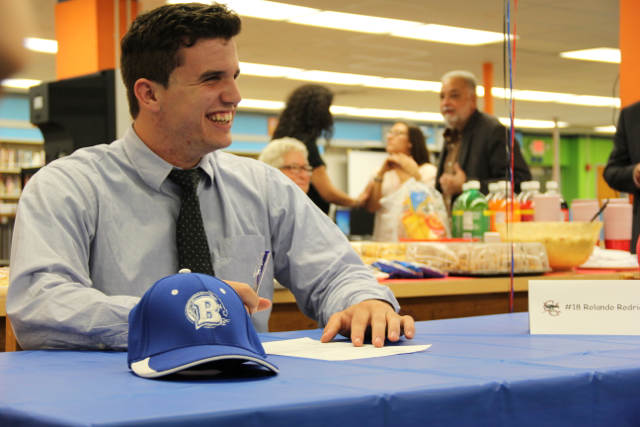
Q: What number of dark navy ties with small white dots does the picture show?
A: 1